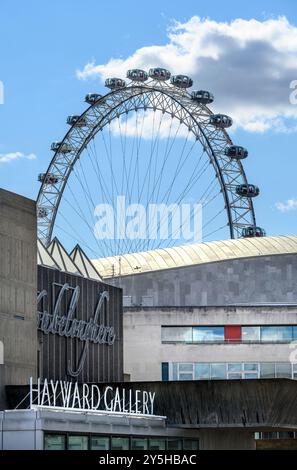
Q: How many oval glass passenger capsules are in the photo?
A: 14